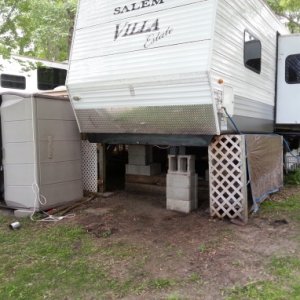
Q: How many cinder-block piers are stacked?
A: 2